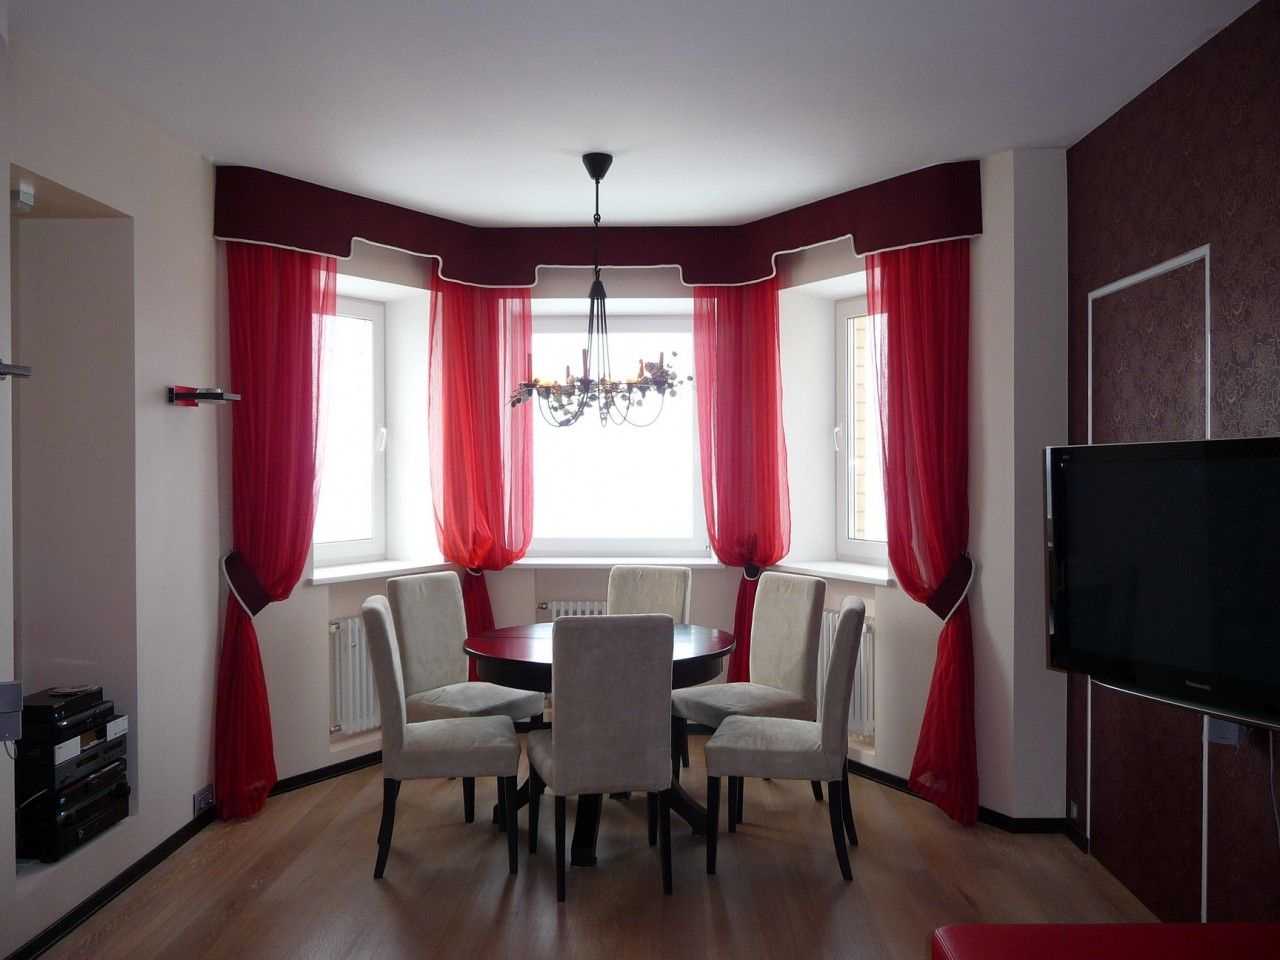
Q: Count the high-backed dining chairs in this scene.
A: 6